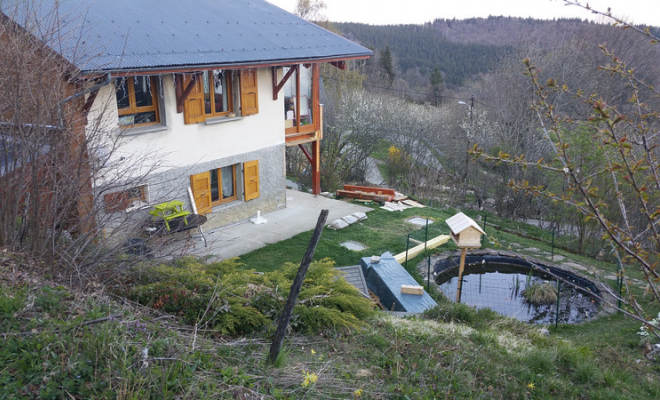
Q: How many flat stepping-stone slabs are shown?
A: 2